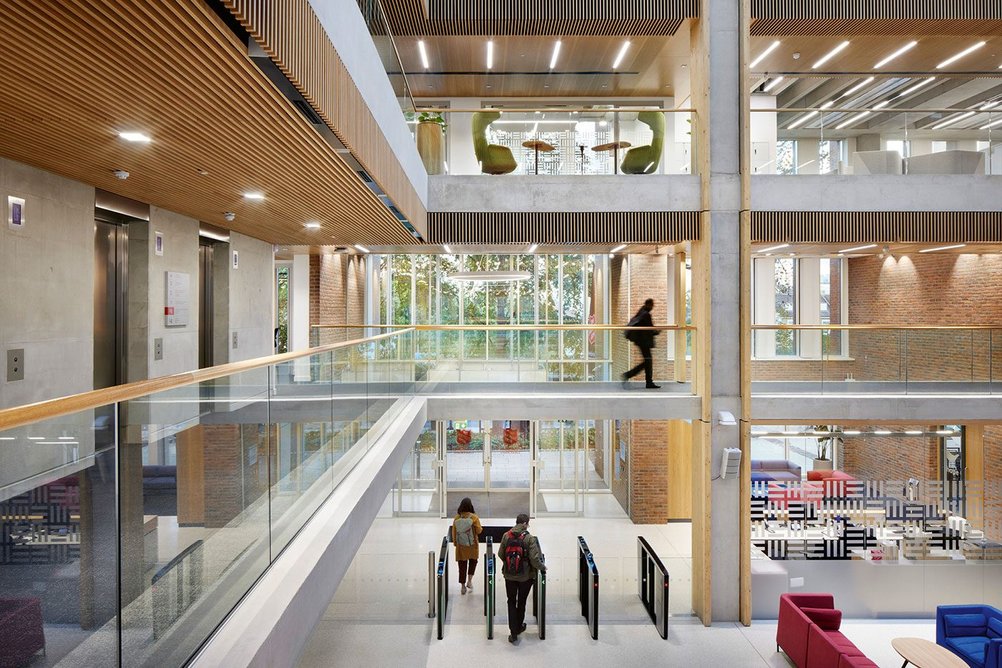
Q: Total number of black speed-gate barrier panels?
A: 5